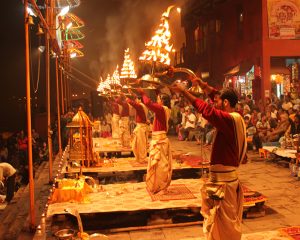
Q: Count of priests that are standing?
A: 5